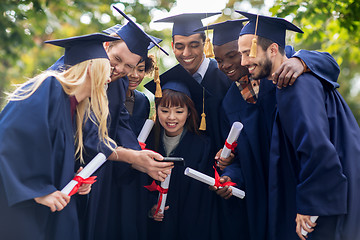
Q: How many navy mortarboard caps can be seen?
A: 7